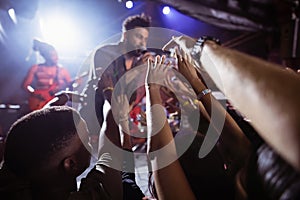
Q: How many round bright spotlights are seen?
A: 2